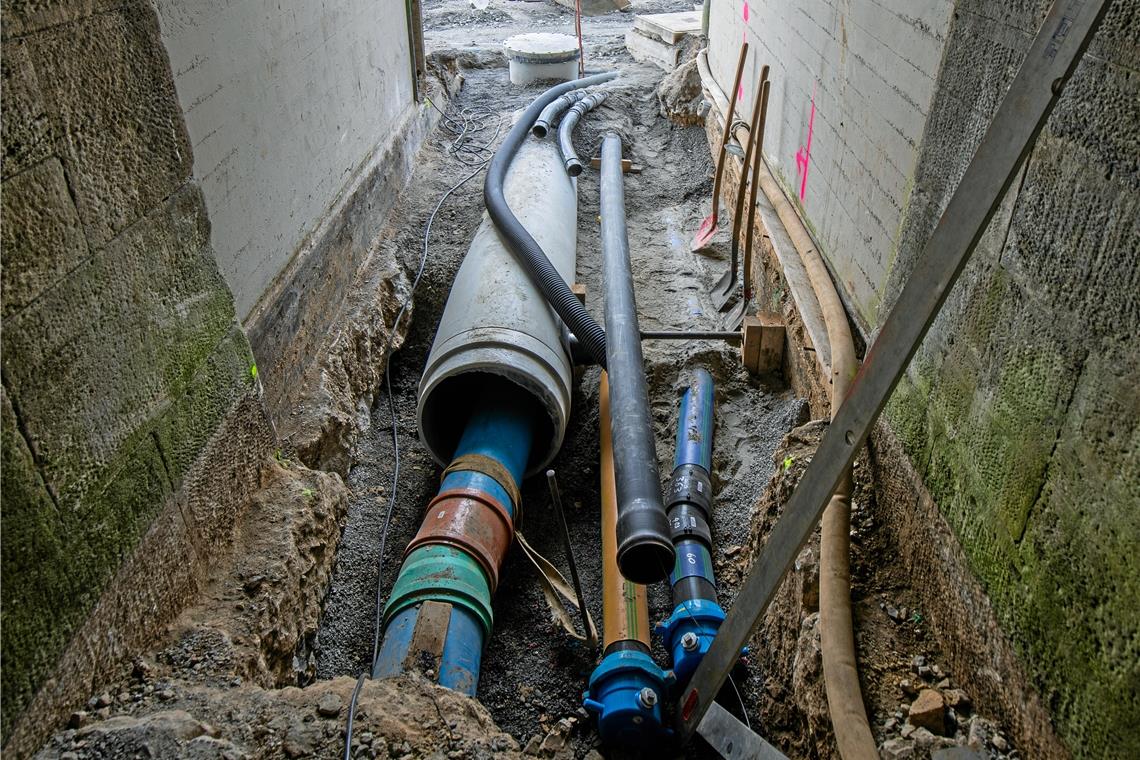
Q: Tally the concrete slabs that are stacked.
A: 2